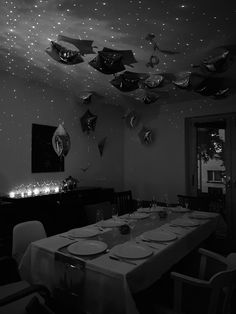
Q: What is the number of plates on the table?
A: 10